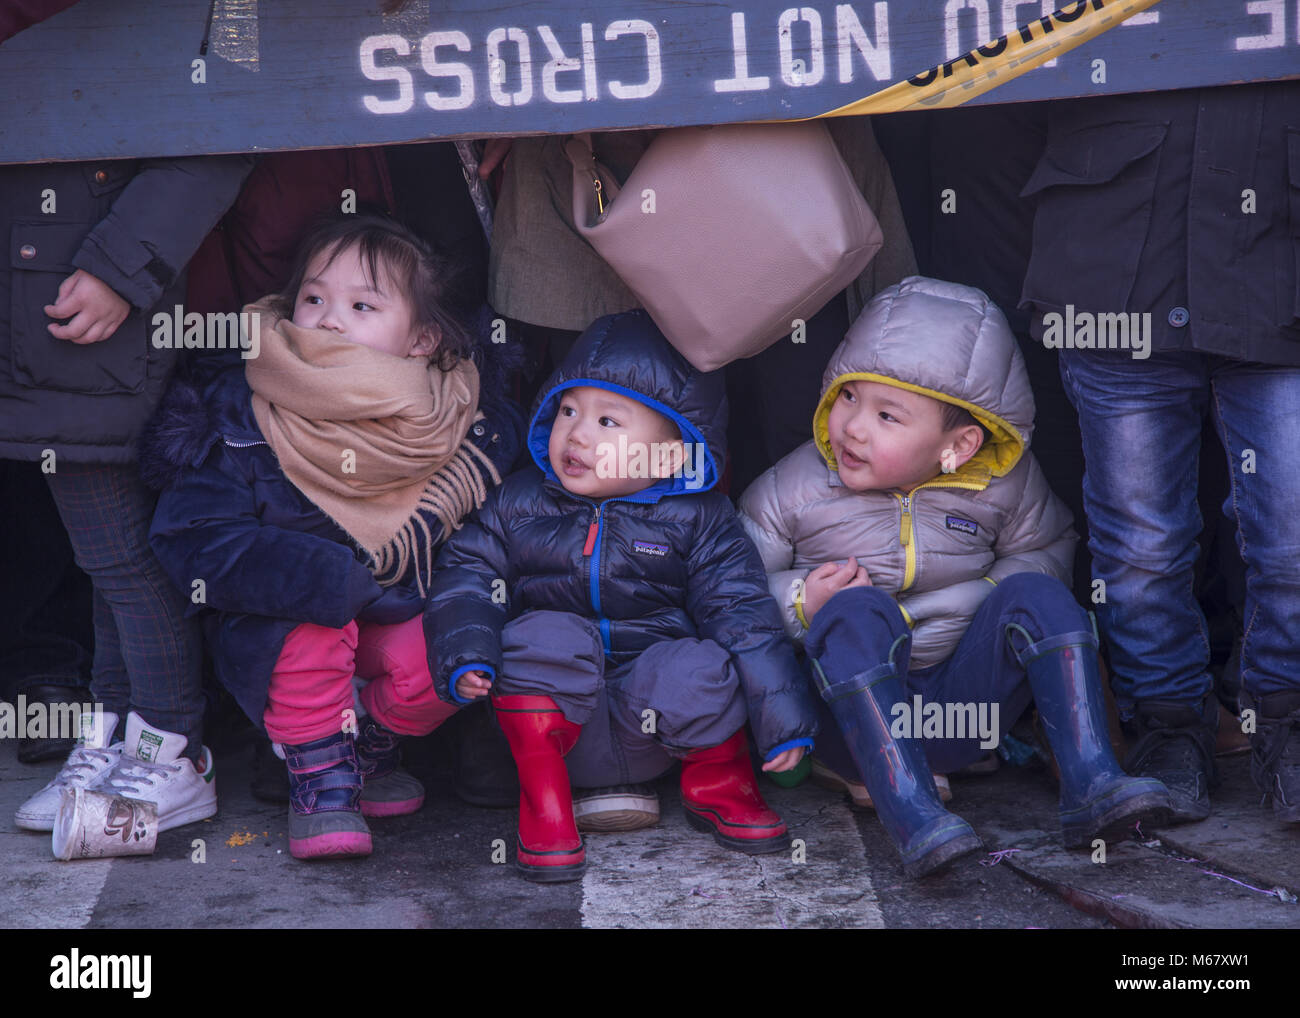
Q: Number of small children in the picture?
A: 3